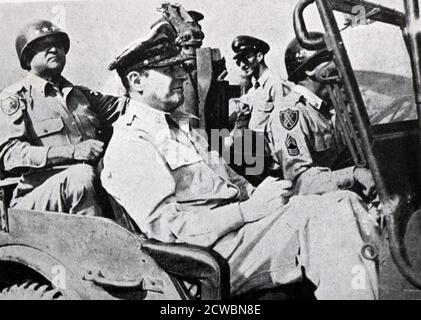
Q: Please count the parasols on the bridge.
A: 0